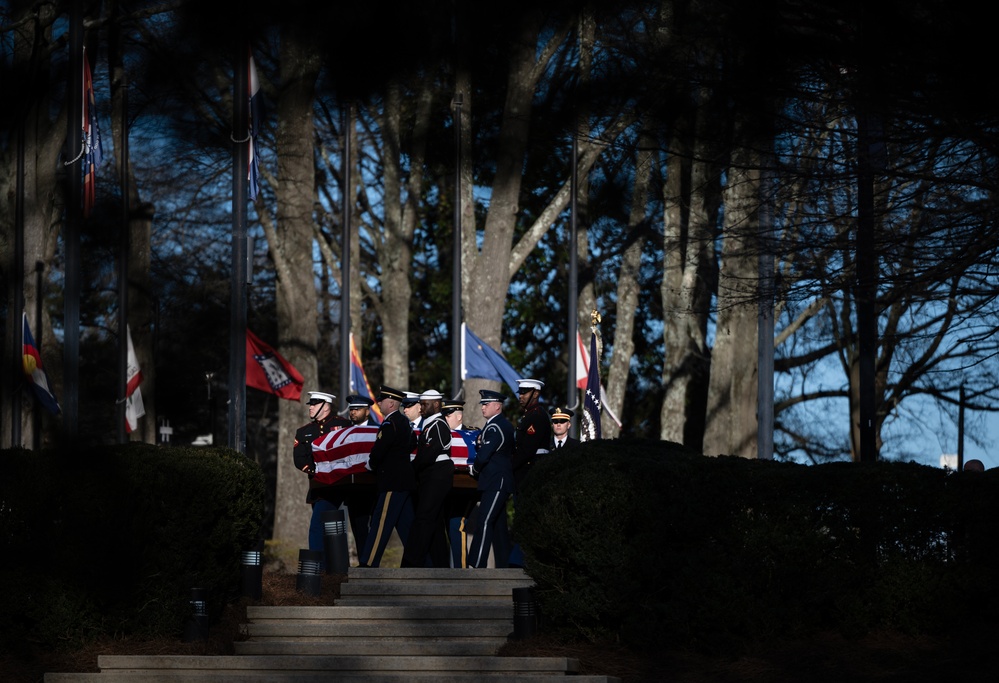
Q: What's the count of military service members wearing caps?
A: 9